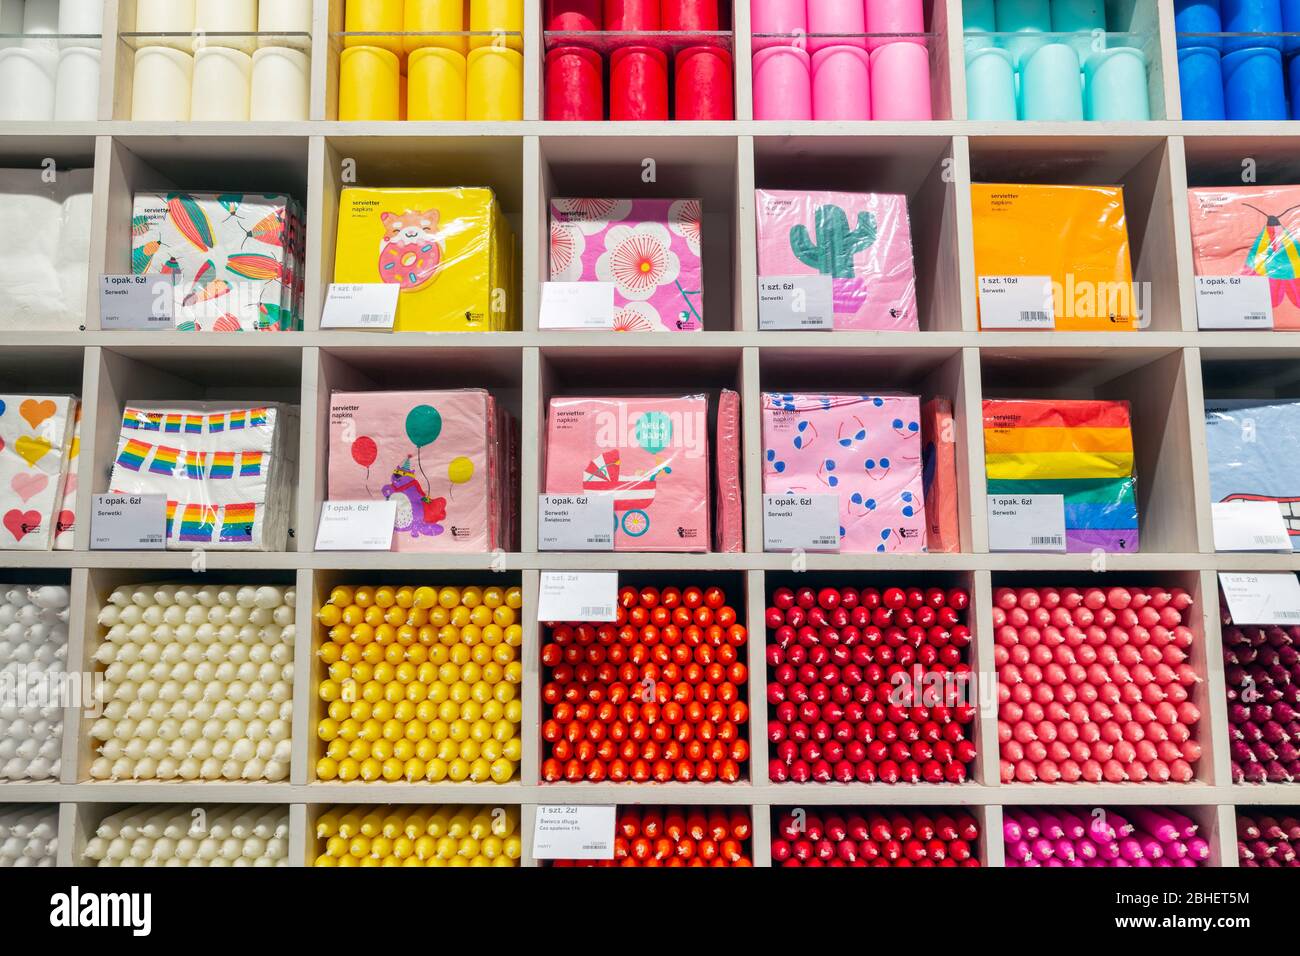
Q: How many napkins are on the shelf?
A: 14